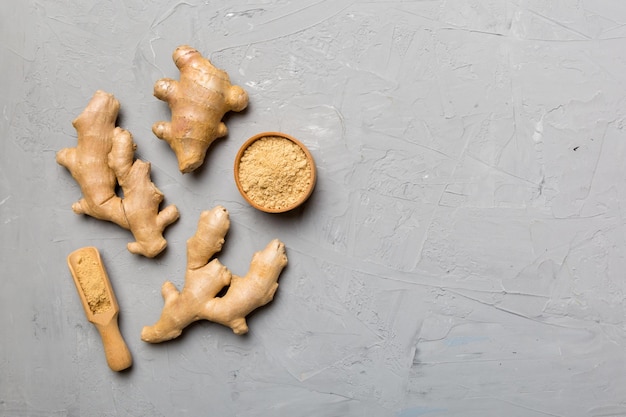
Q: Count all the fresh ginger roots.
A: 3